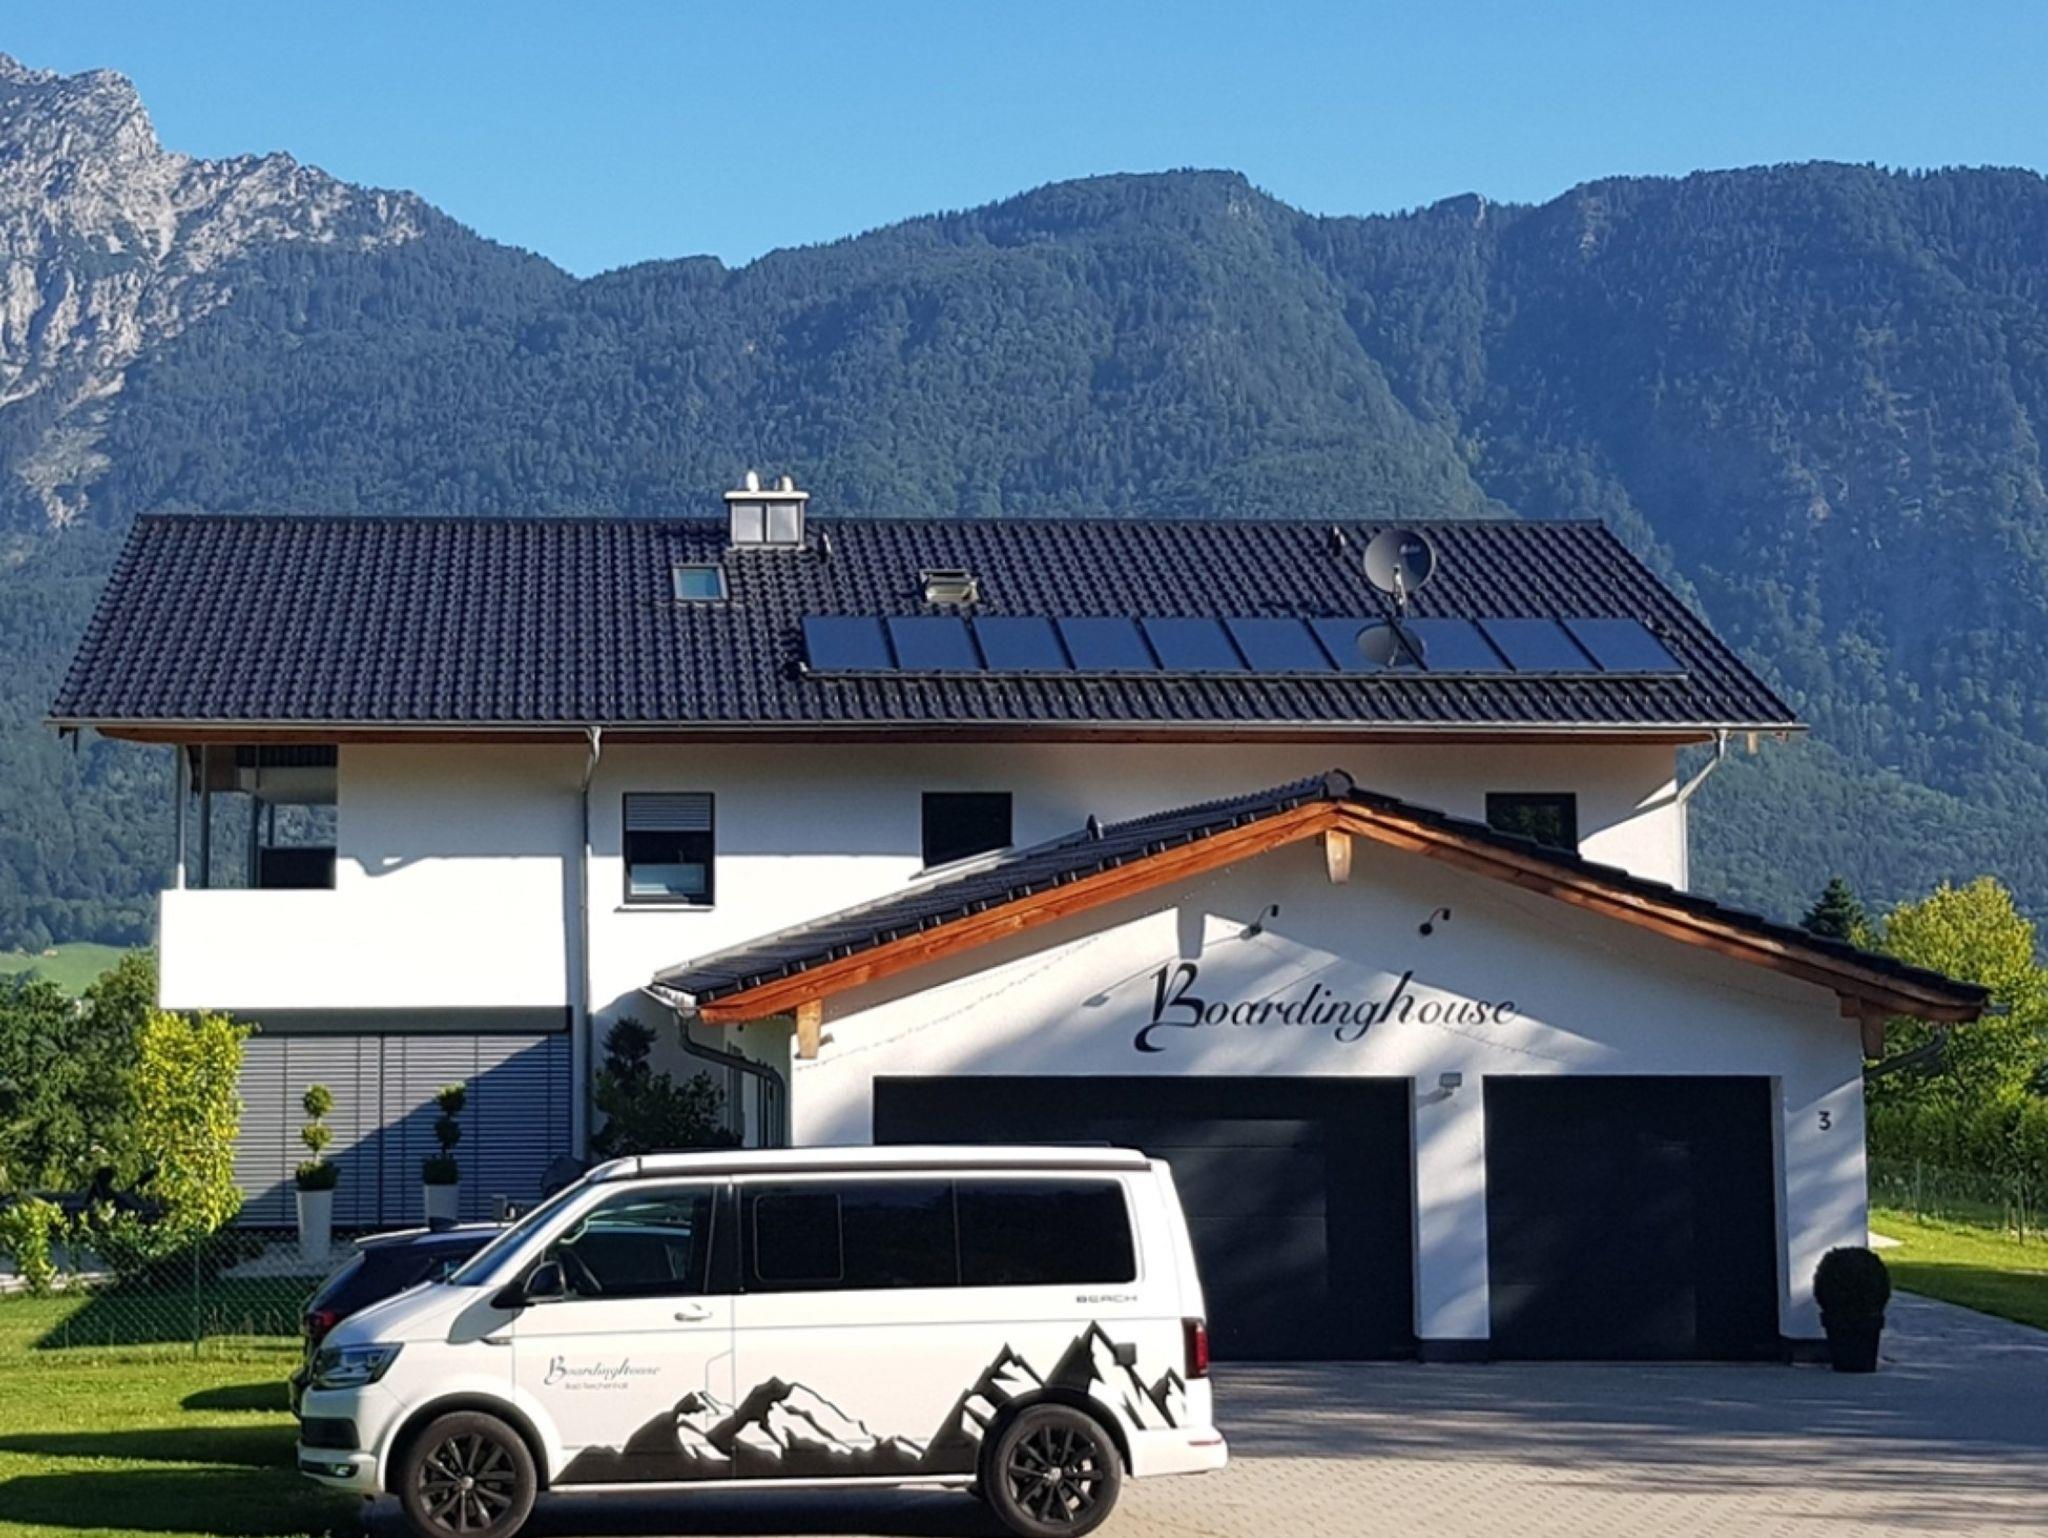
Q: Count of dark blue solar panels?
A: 10